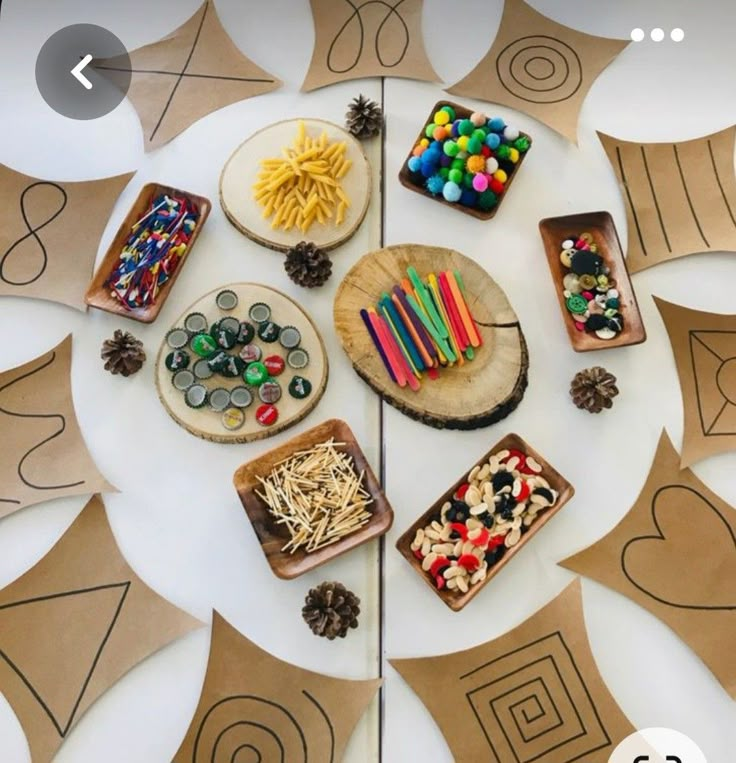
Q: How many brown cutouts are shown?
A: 11